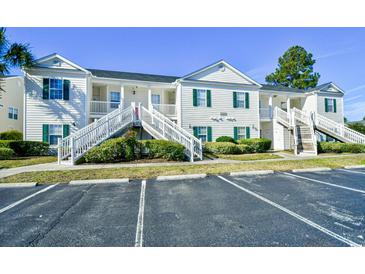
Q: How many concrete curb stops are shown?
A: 6